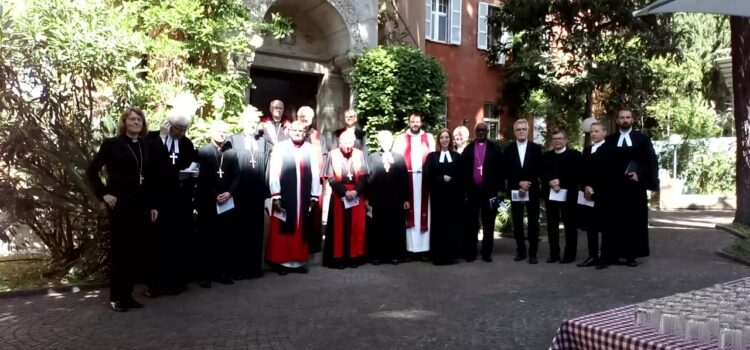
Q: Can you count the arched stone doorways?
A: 1